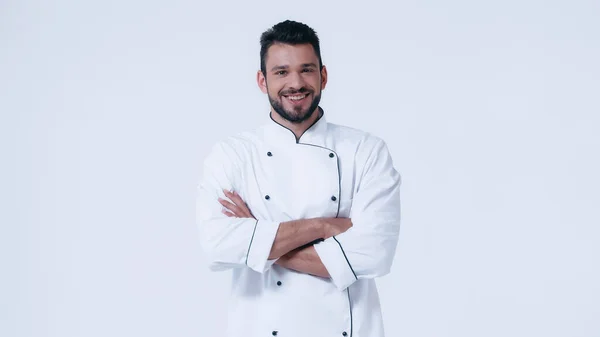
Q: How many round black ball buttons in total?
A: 7